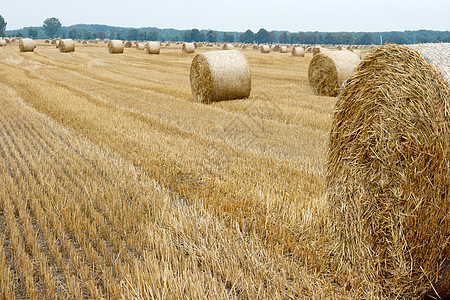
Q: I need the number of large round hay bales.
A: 3